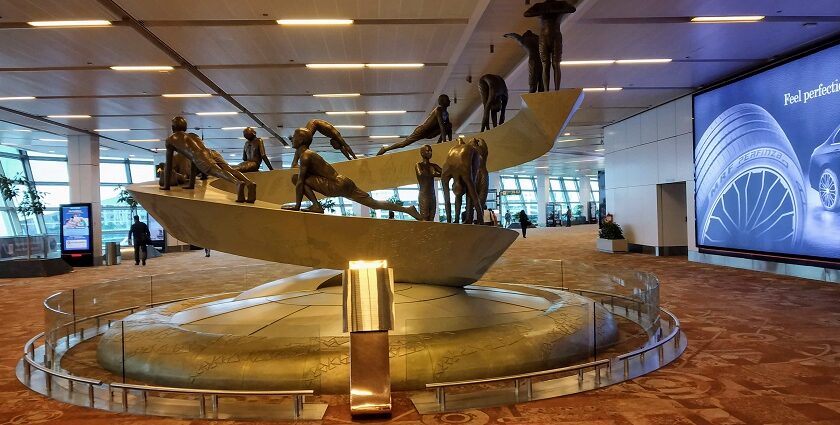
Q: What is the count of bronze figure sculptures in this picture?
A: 12